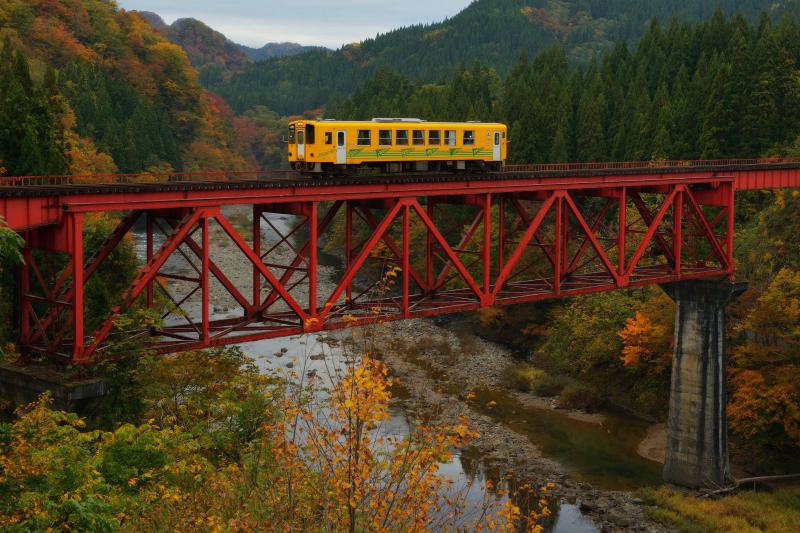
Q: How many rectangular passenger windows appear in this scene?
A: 7